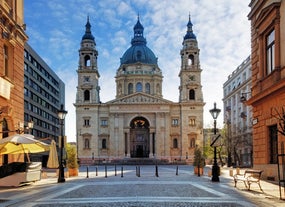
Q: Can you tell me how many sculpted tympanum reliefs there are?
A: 1